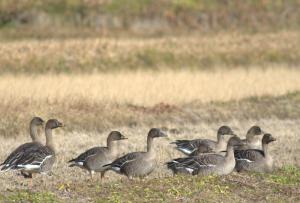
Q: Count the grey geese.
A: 8